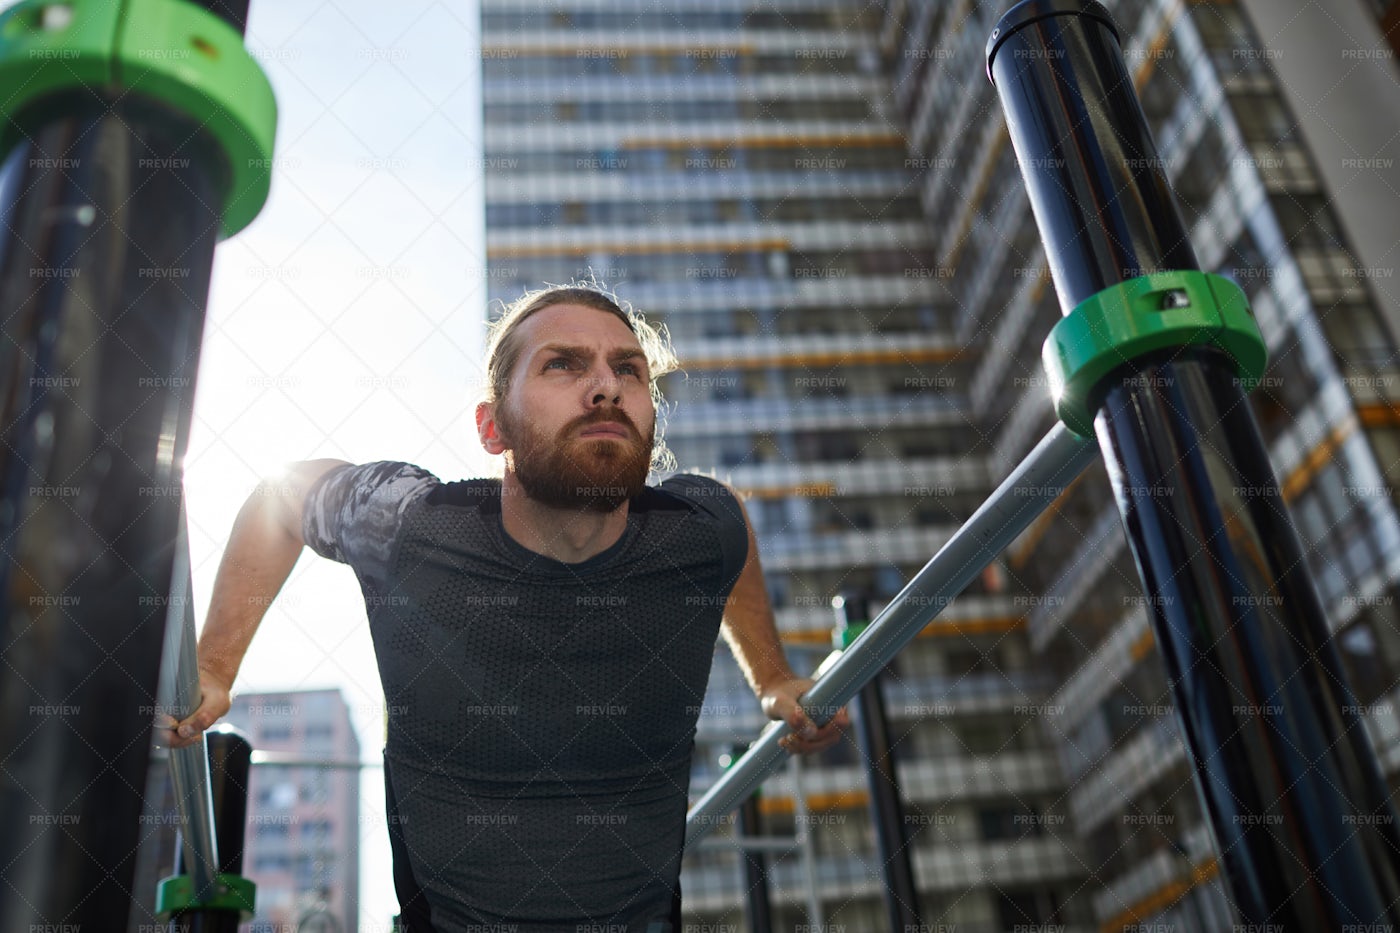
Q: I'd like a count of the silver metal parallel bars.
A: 2